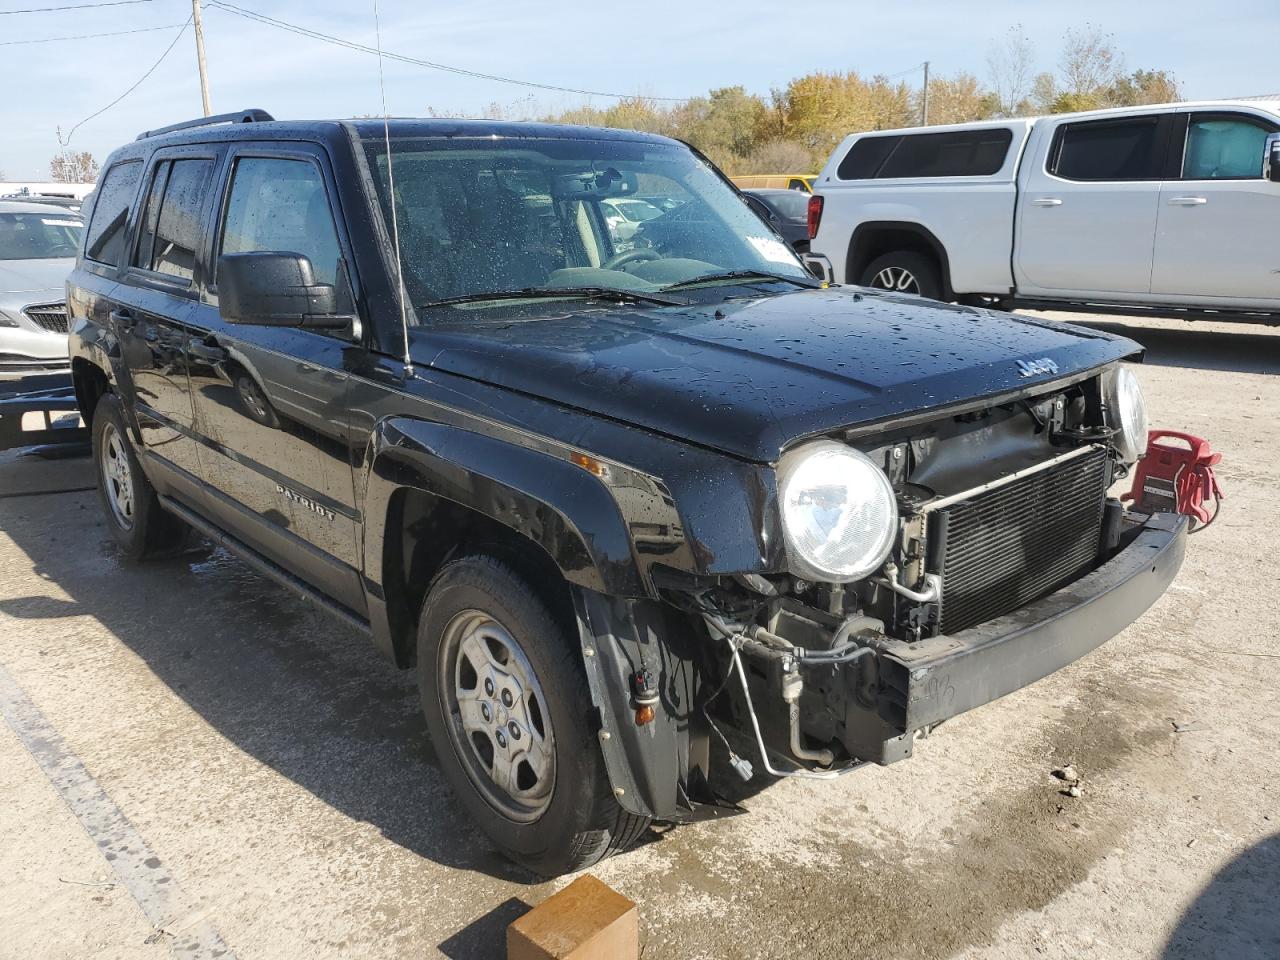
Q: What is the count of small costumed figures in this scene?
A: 0